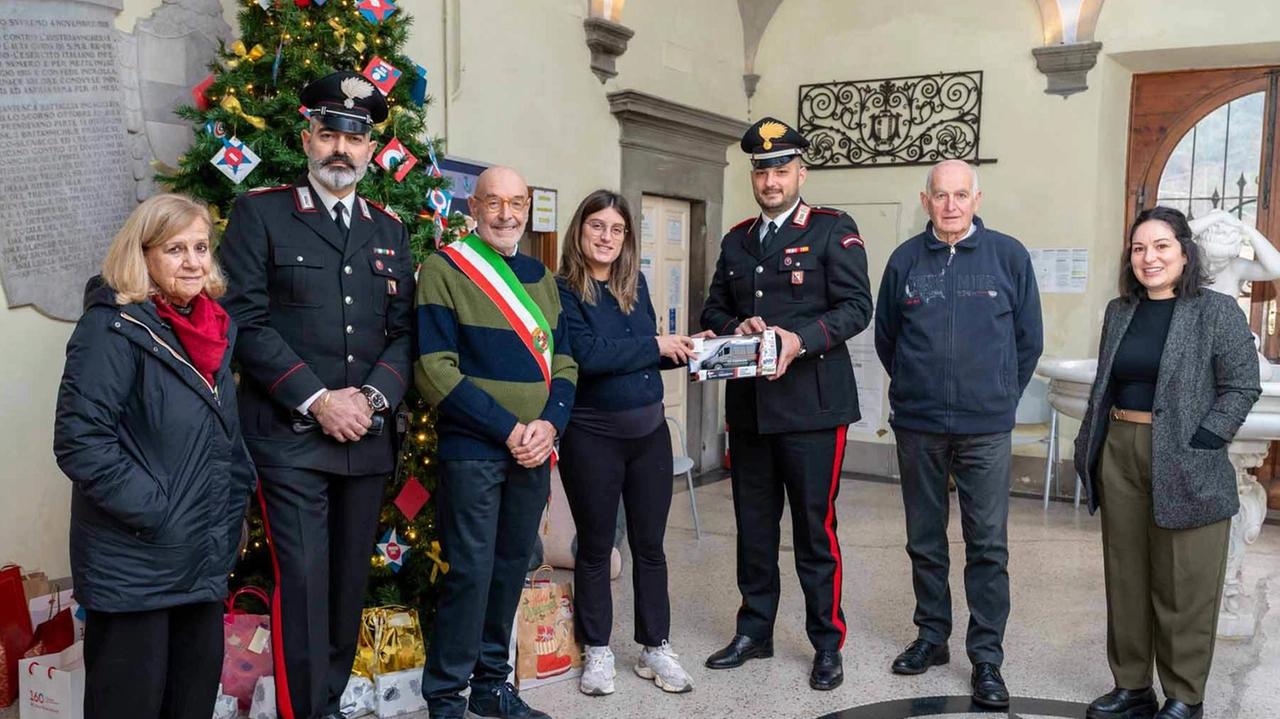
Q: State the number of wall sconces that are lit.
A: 2